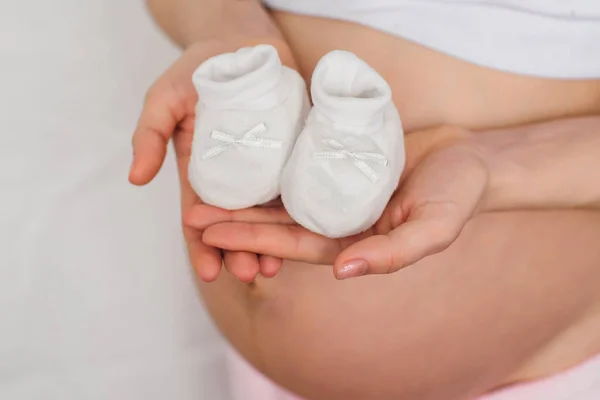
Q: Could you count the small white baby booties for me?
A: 2